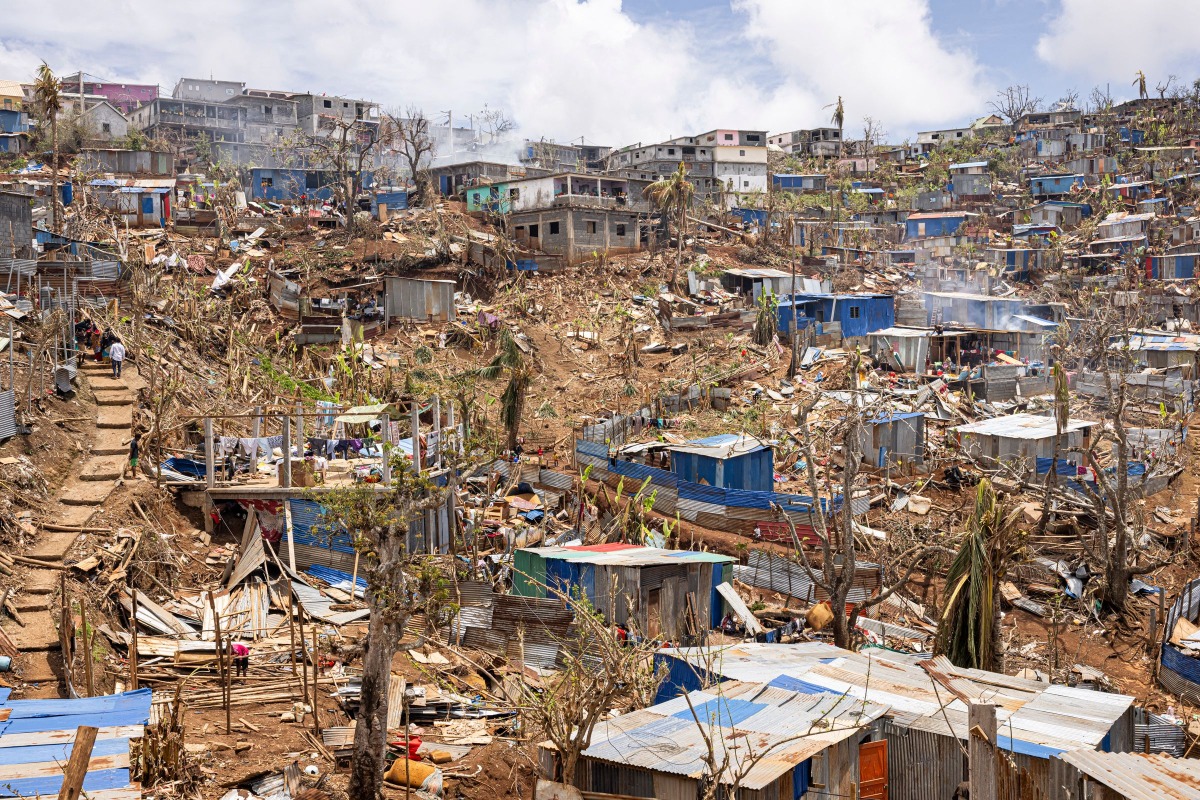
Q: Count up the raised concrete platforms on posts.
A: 1